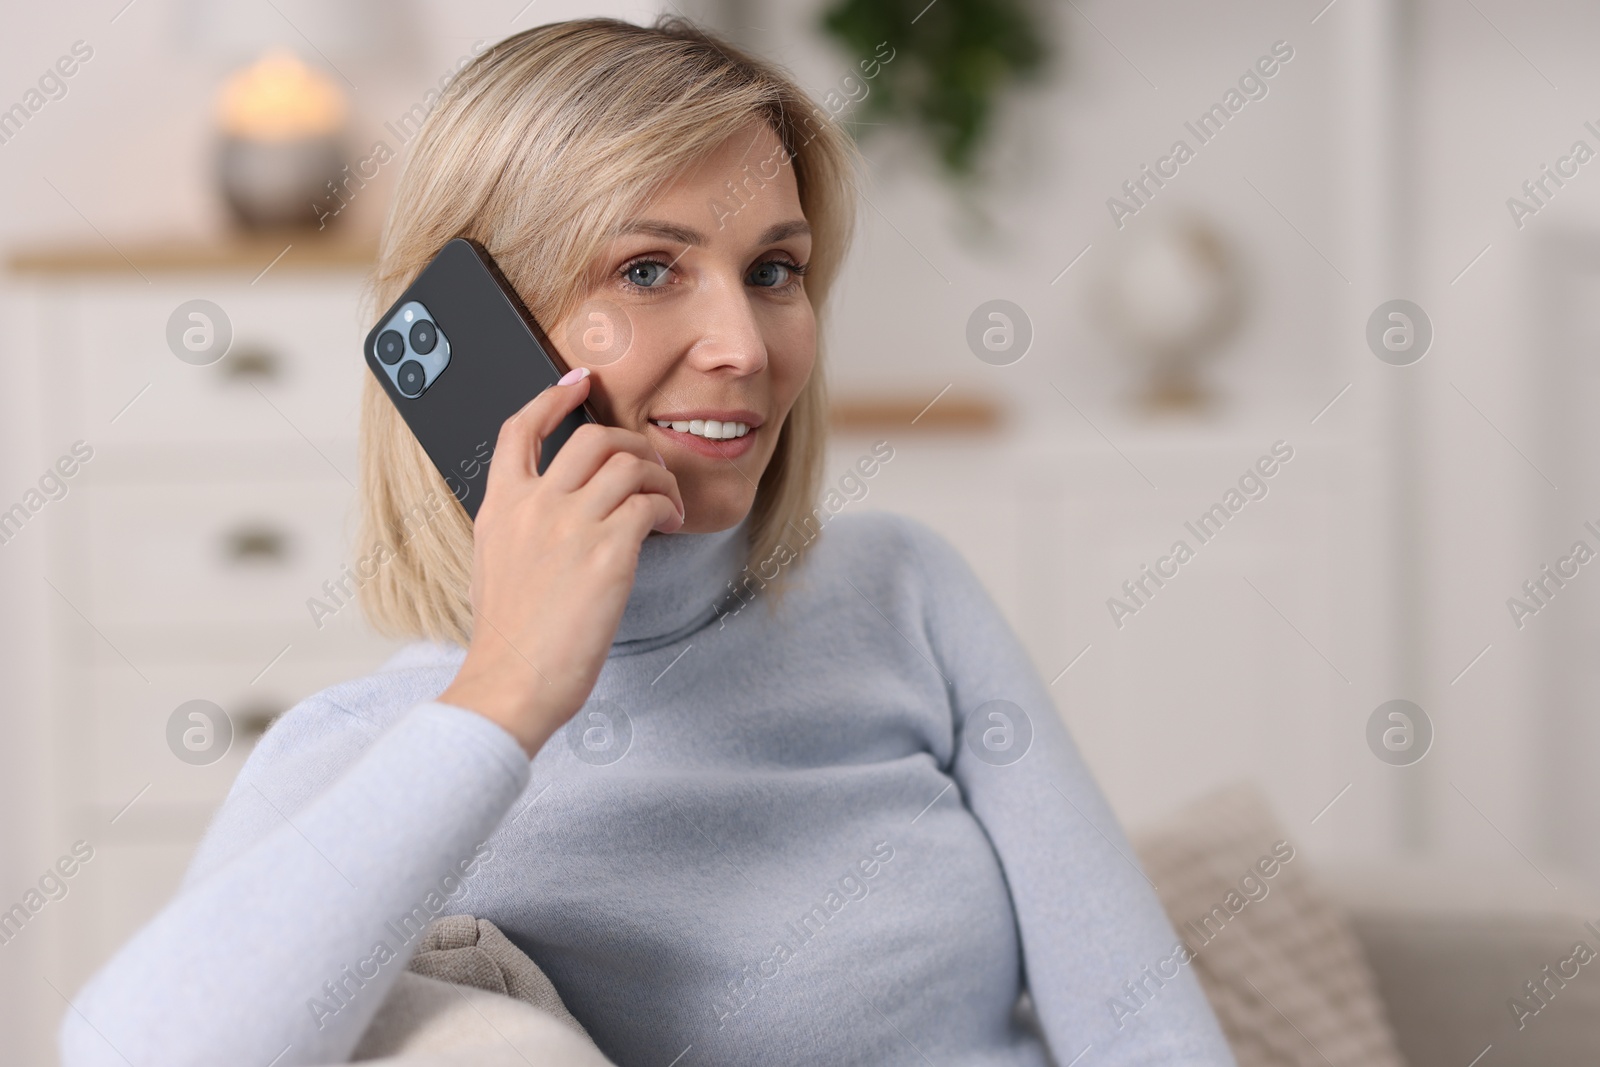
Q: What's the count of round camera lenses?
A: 3